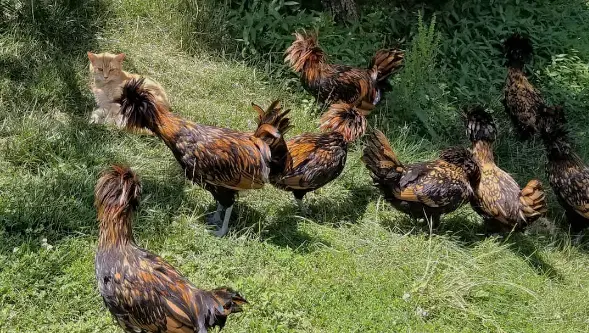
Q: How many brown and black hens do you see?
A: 8